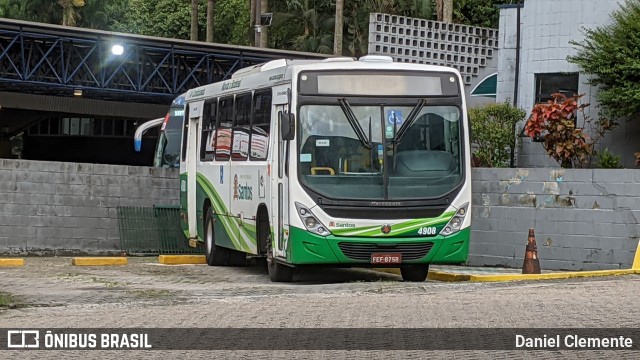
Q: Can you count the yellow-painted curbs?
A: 4